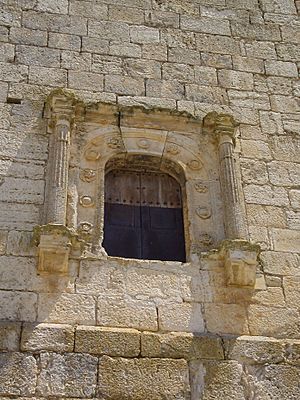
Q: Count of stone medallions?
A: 11